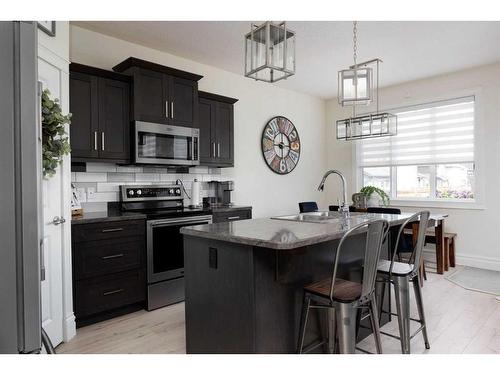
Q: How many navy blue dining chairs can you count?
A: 3